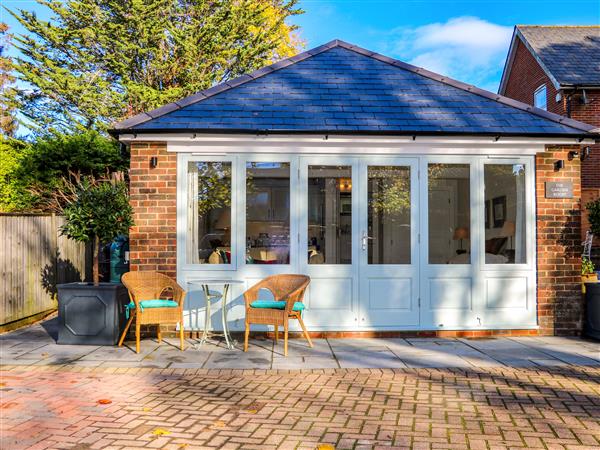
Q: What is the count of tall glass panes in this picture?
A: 6